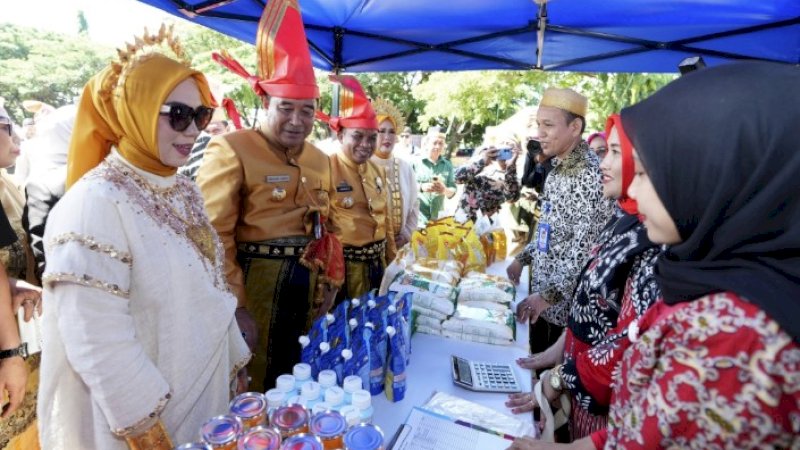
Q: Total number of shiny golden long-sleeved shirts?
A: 2